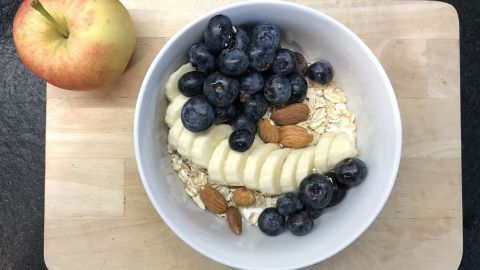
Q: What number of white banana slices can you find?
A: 13